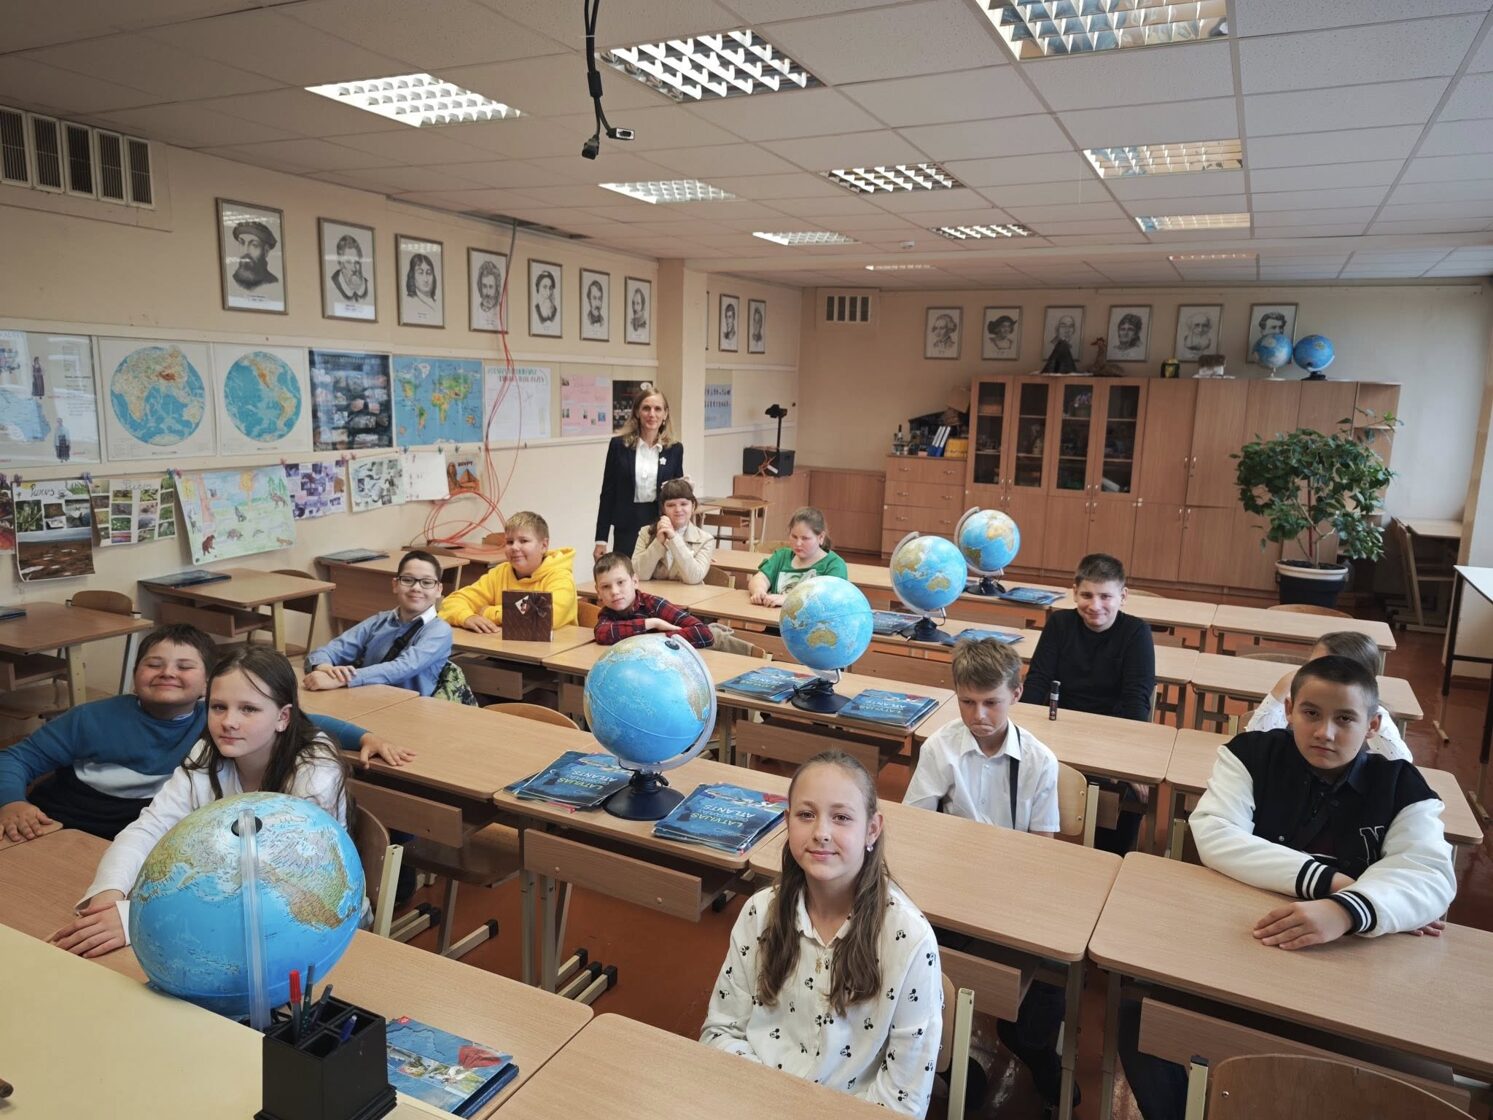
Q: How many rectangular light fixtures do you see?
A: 11